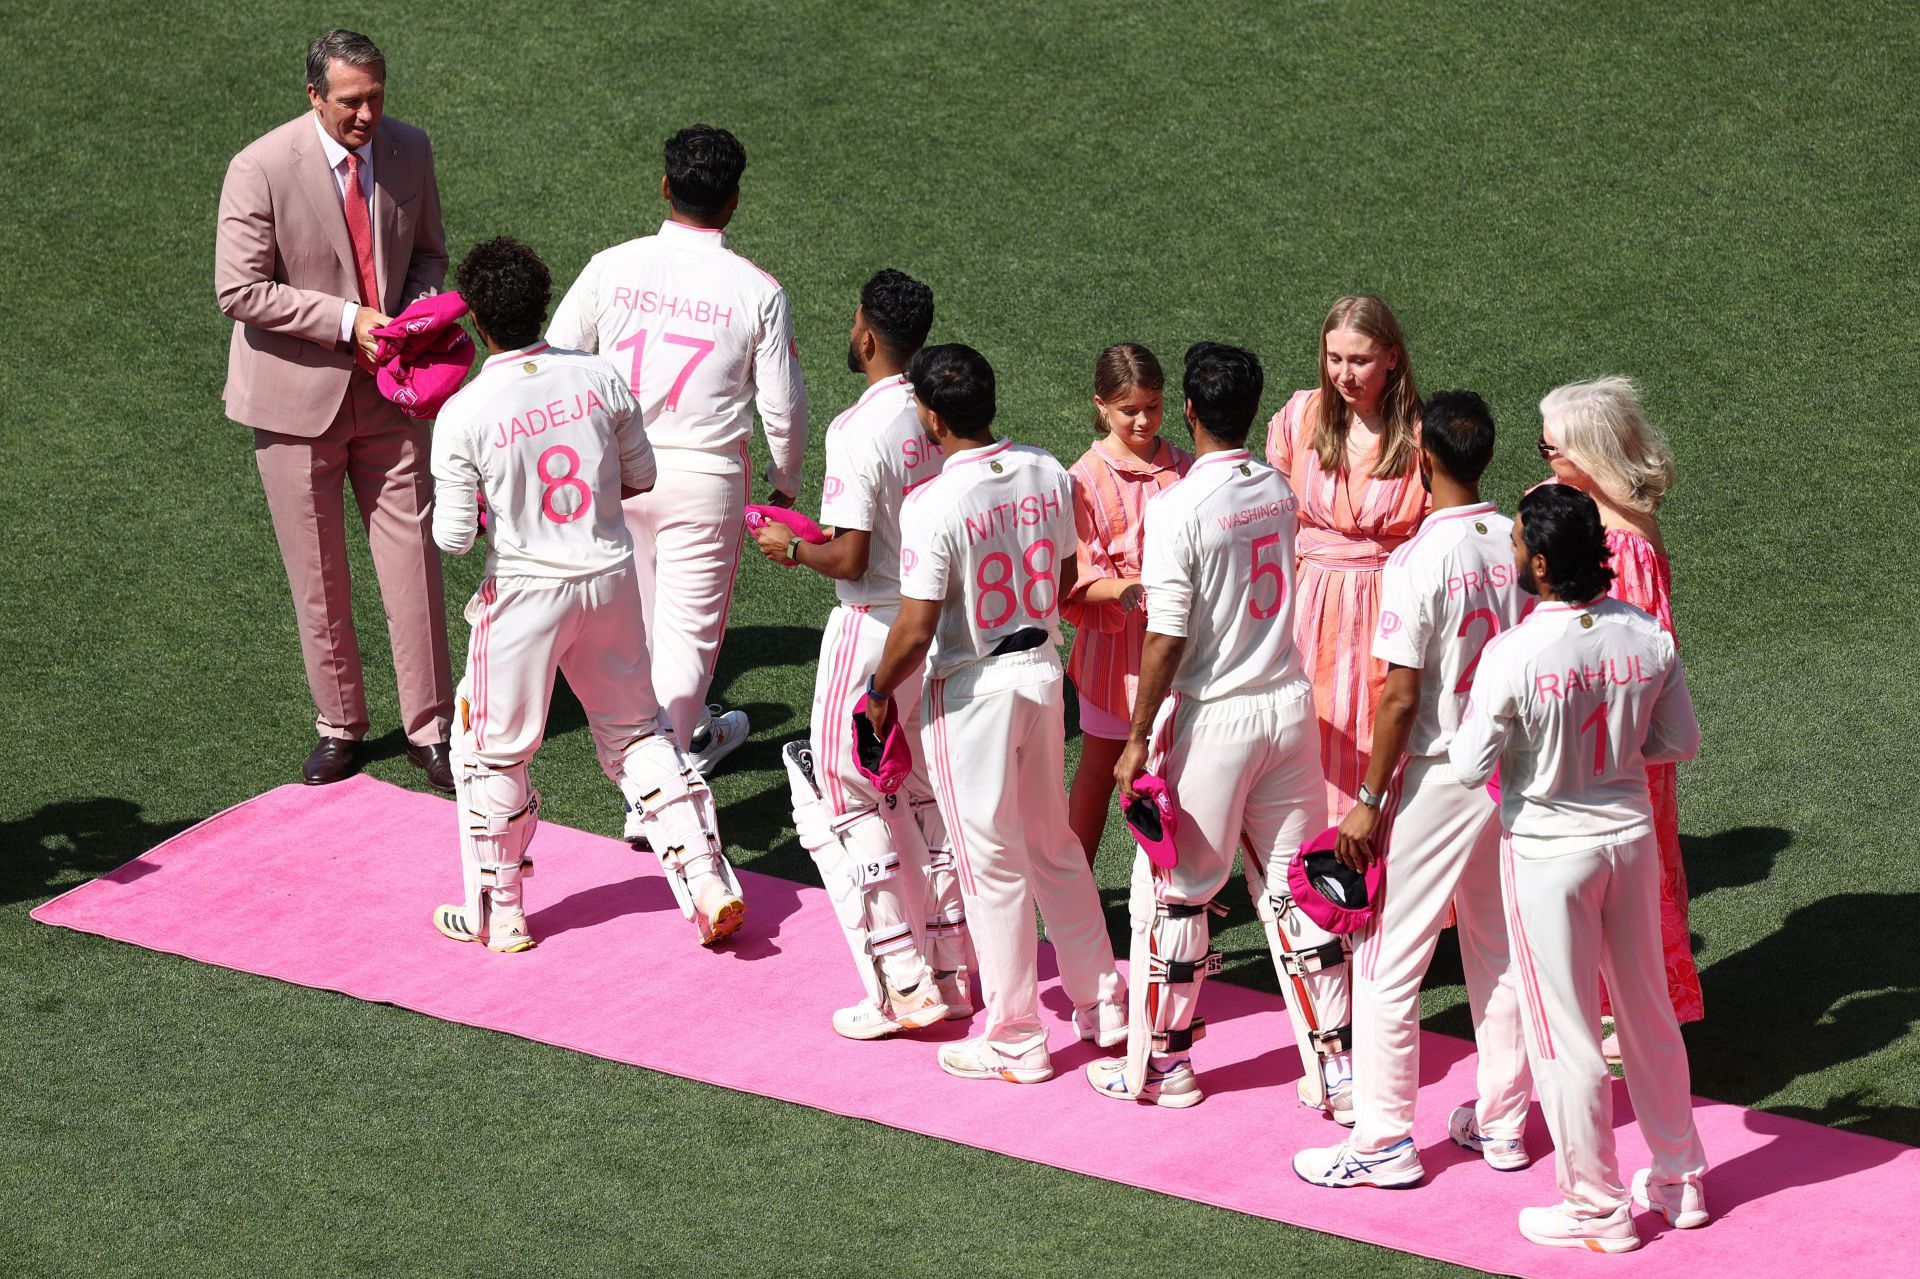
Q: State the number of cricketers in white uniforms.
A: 7